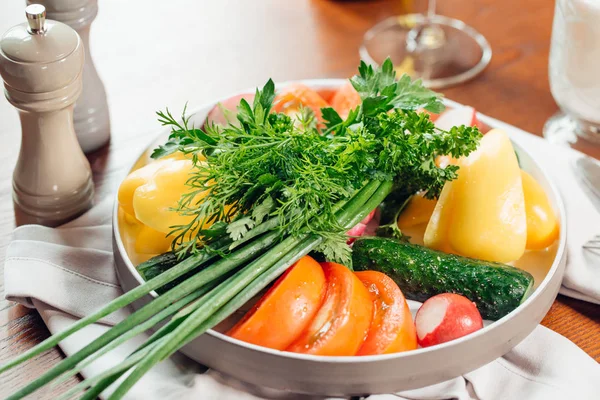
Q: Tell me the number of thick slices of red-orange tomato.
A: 3